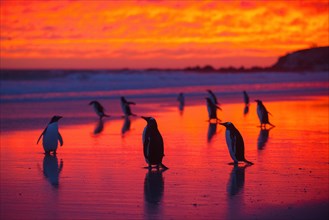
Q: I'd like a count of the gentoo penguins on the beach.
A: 10